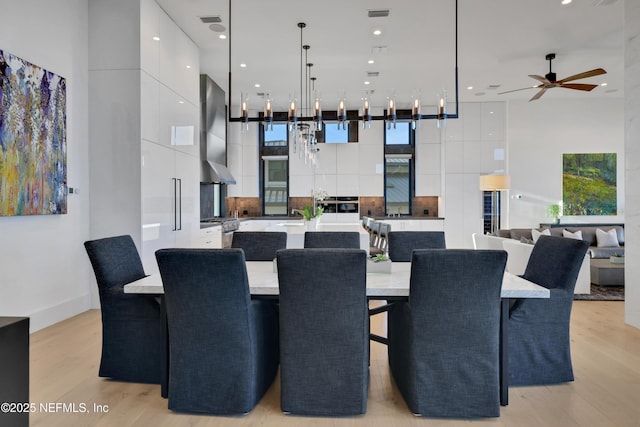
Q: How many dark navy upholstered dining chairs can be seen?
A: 8